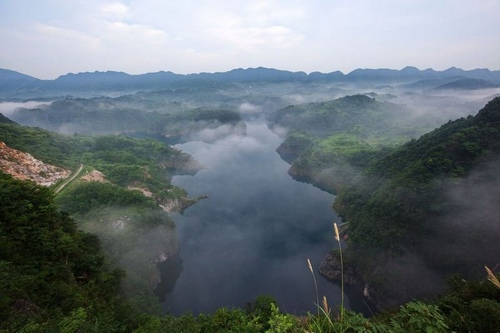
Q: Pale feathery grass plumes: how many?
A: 4